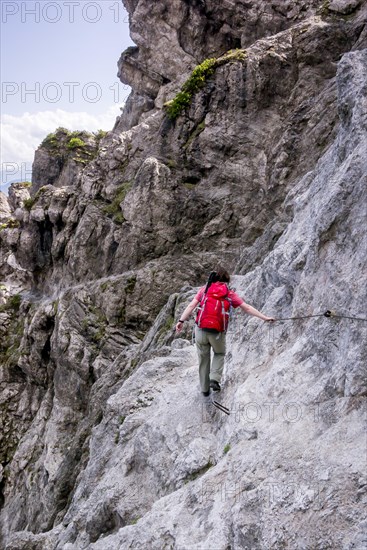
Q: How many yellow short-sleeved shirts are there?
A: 0